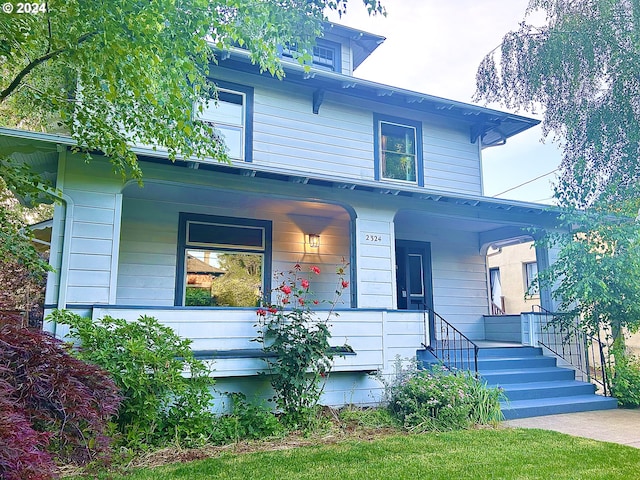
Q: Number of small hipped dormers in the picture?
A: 1